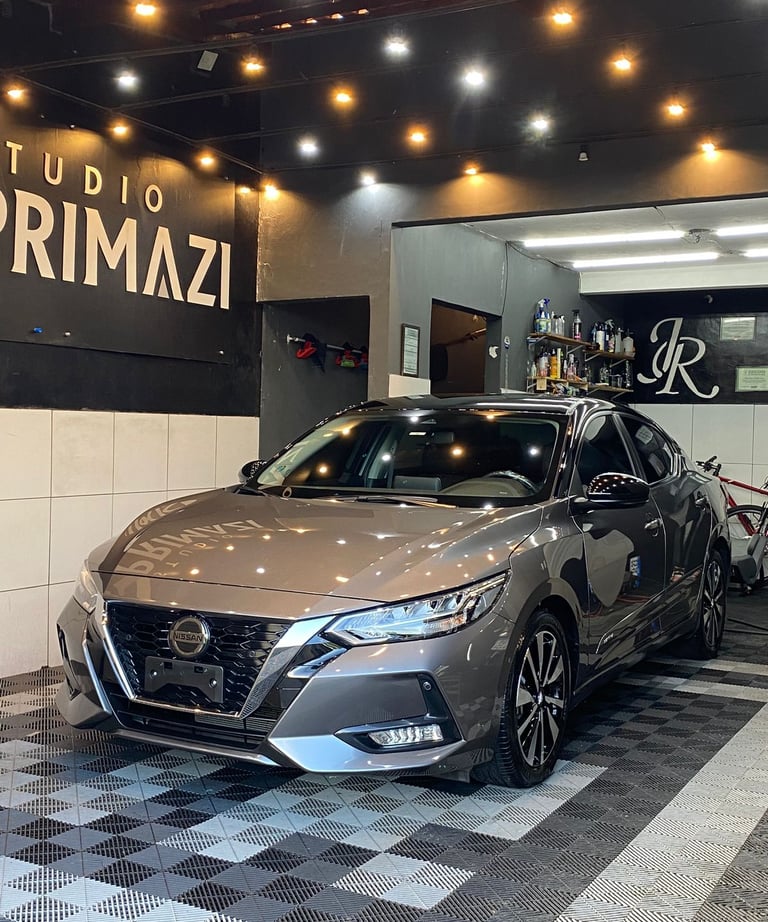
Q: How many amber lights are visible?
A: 14